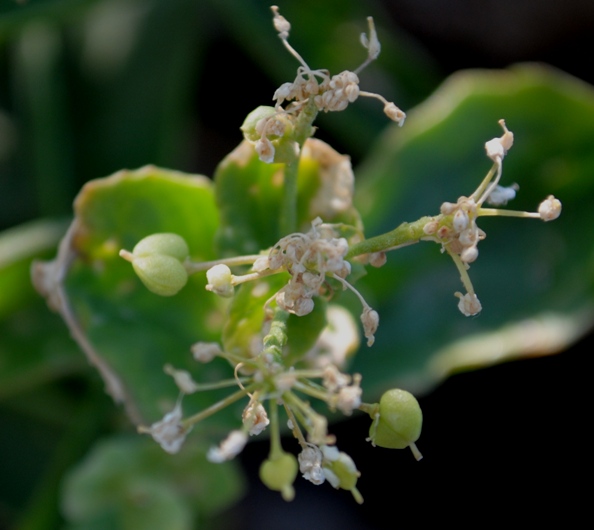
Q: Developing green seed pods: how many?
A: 4